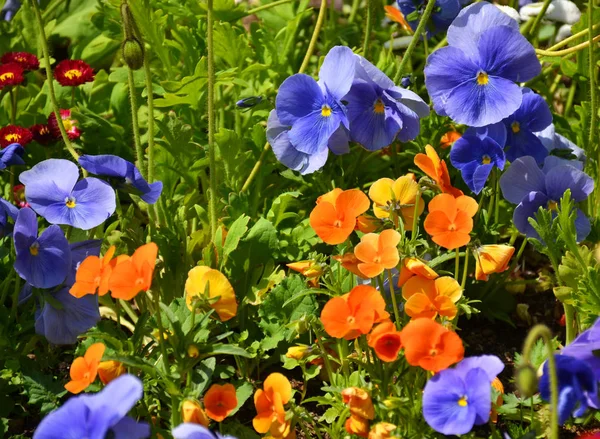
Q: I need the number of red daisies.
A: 6